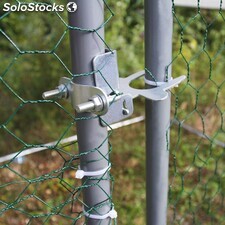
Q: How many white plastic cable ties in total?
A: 3